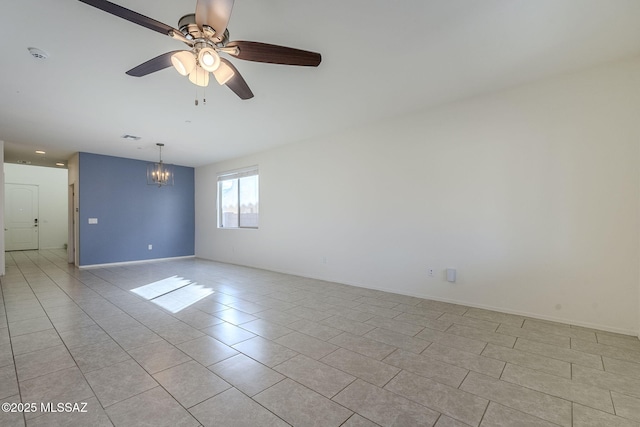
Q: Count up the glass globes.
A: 4